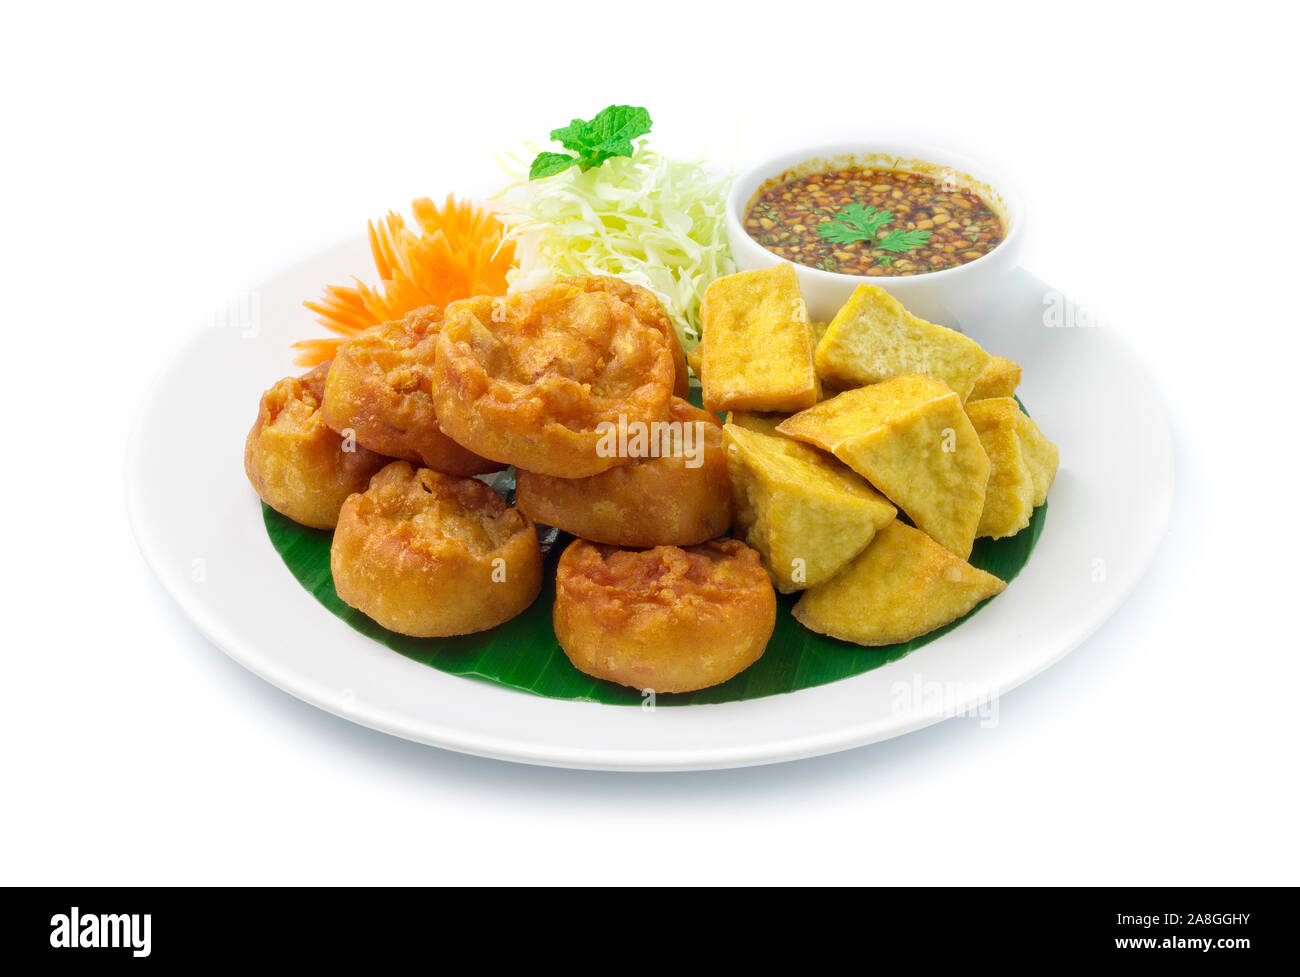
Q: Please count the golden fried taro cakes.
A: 7